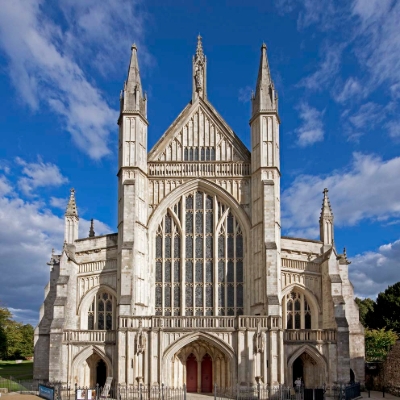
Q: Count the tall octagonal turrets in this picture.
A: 2